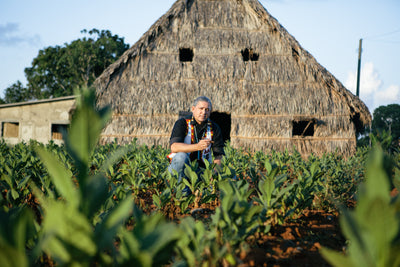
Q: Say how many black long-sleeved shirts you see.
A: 1